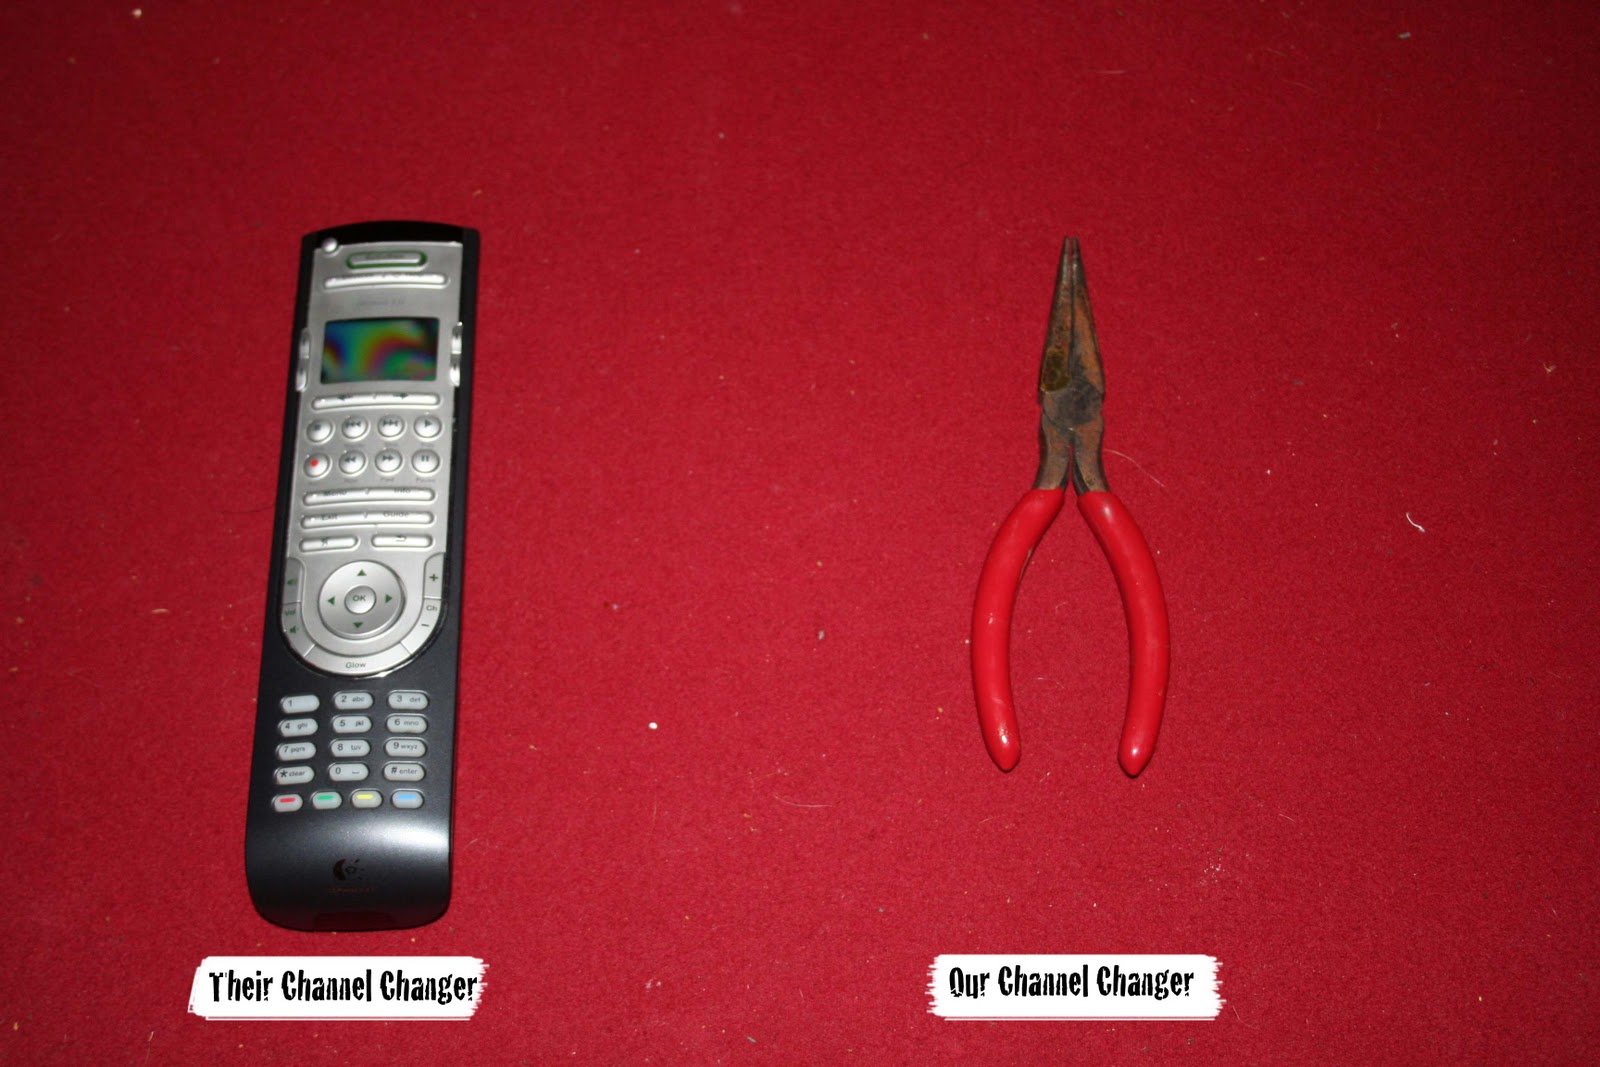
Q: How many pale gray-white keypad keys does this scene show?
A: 12